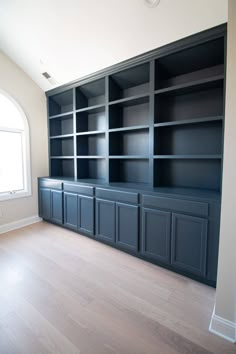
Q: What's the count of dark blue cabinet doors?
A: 8